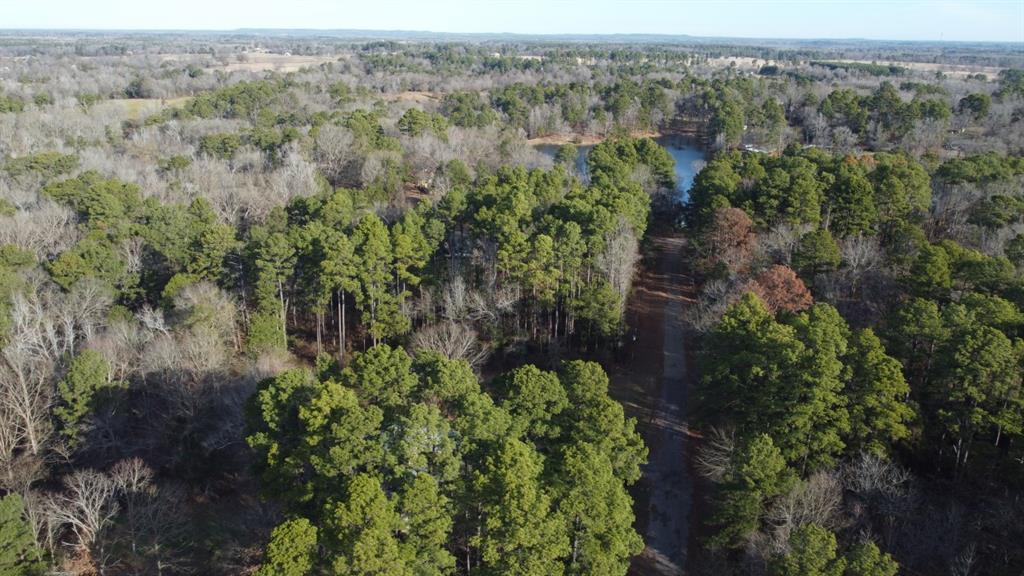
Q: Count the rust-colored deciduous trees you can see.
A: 2